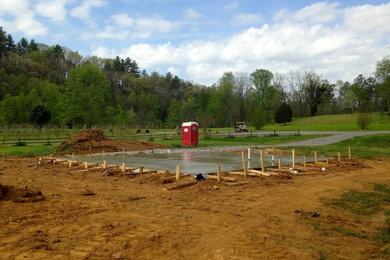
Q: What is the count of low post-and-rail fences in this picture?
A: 1